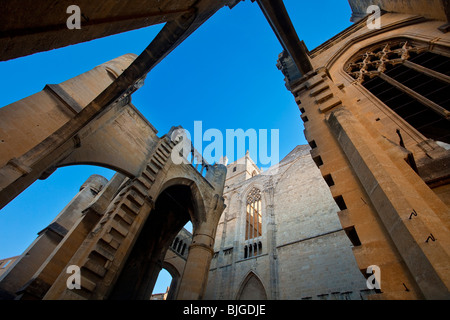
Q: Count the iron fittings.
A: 2